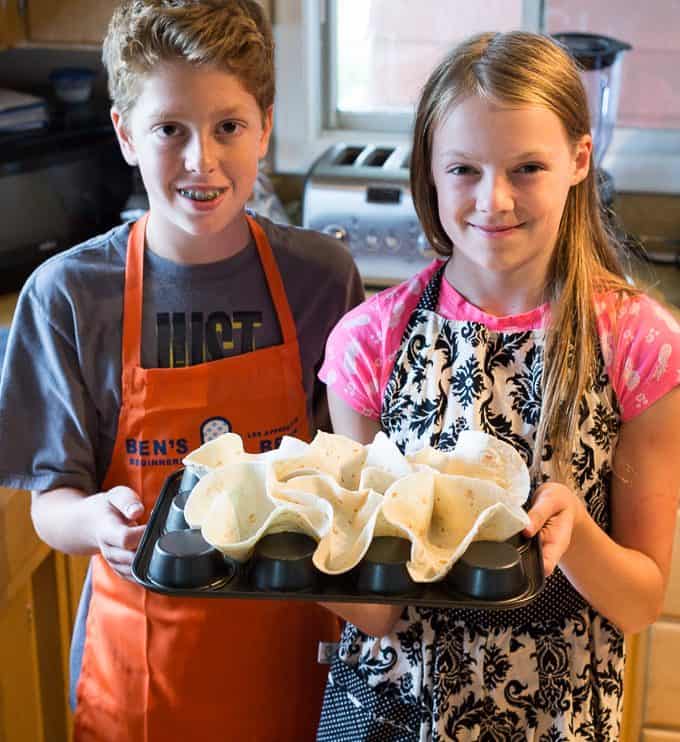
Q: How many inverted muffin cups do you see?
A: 6